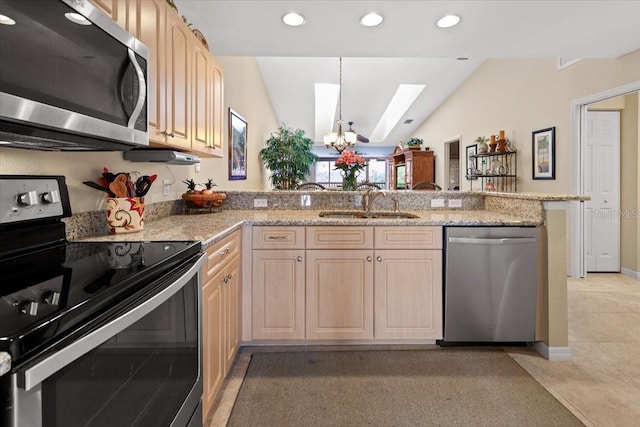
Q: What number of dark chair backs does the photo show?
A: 3